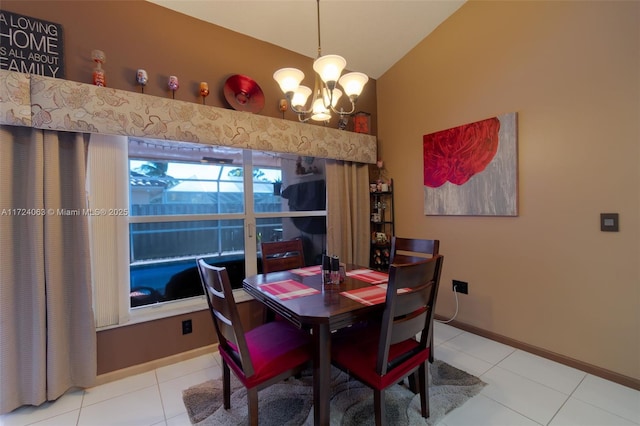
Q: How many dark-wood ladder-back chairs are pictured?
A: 4